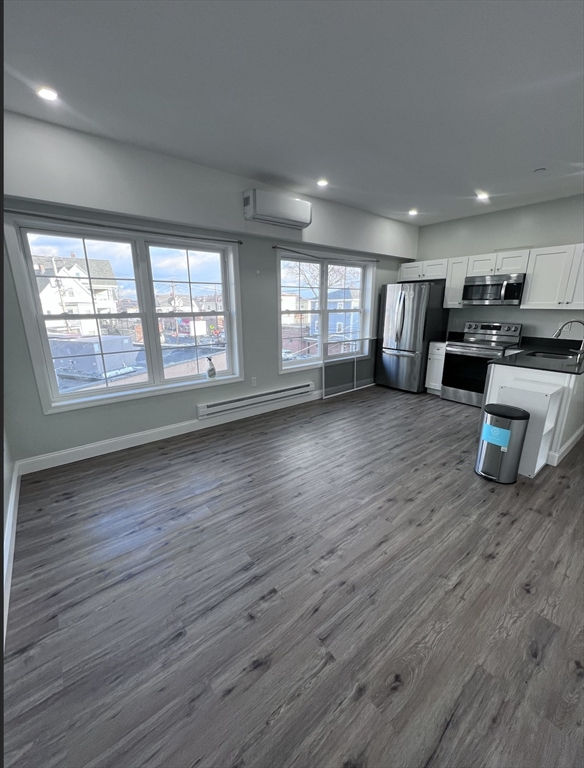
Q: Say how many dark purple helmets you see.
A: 0